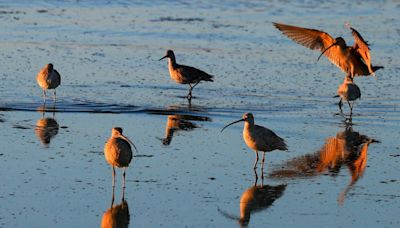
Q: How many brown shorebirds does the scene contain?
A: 6